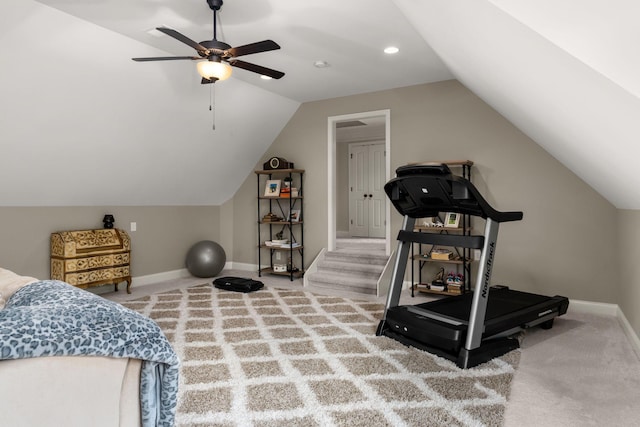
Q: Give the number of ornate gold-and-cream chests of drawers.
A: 1